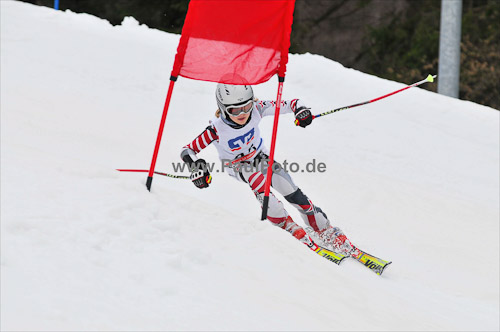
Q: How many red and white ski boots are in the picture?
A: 2